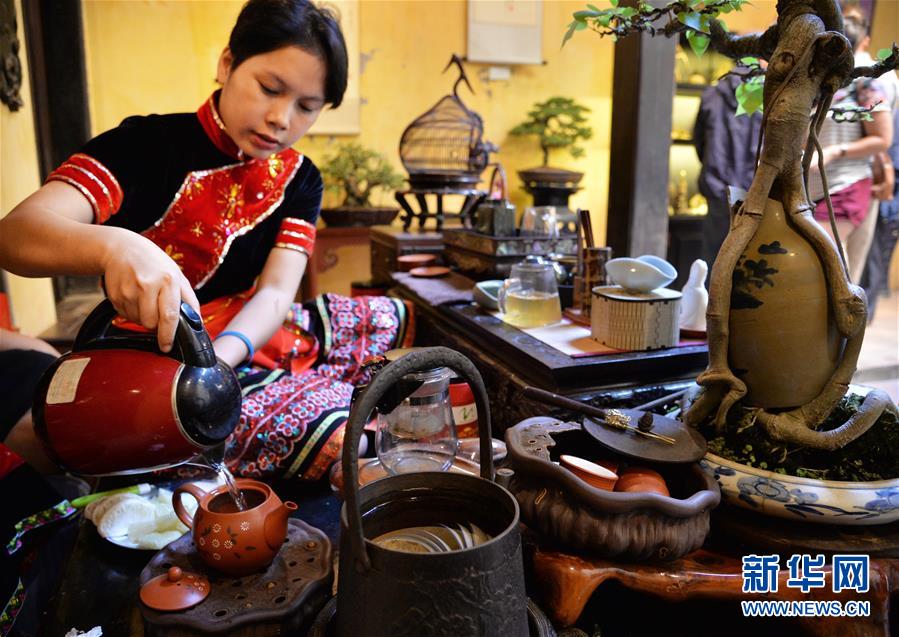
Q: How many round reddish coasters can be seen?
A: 2